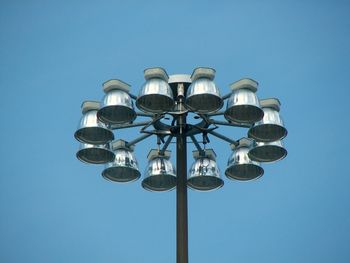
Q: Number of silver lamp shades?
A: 12